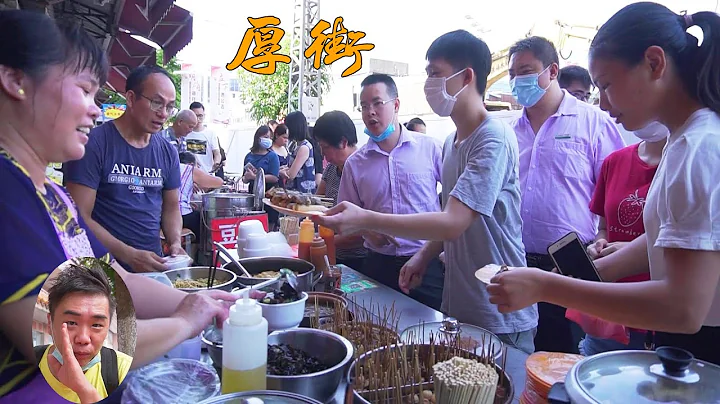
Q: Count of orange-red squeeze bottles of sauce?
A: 3